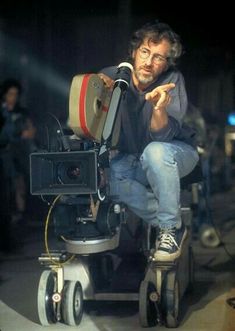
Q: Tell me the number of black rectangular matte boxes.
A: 1